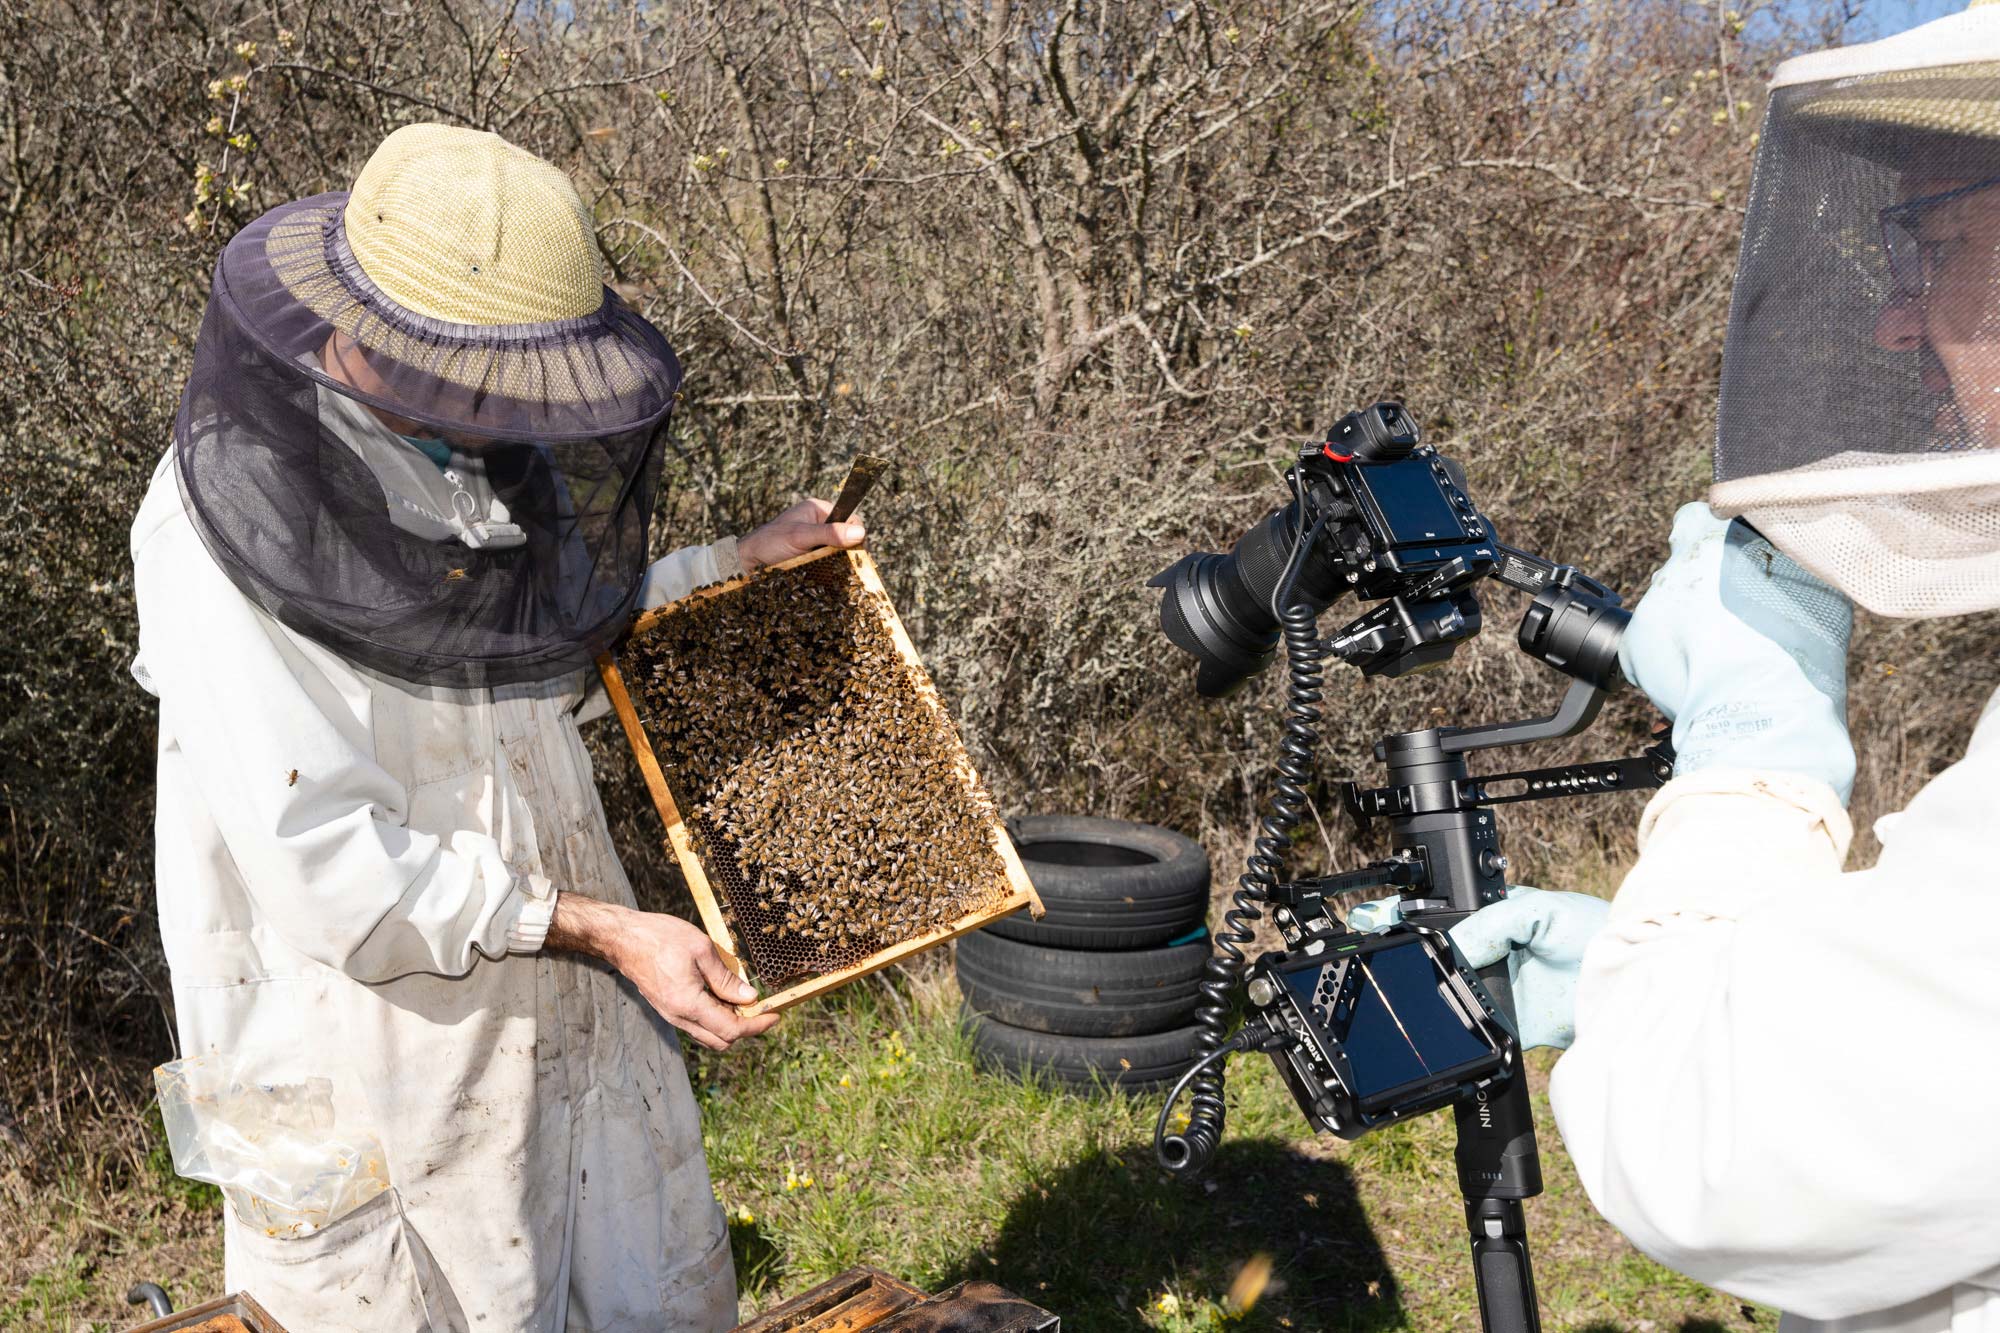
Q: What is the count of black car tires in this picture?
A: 3